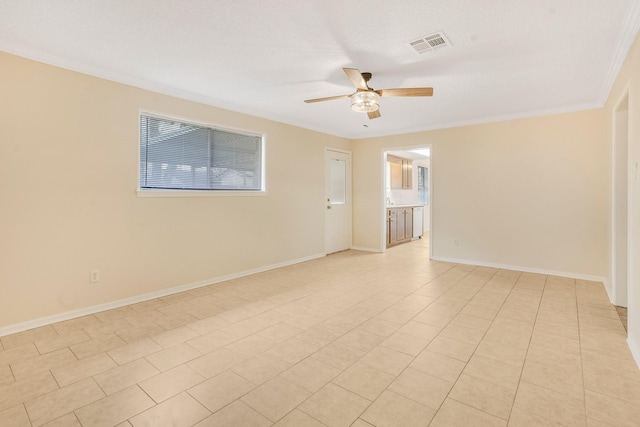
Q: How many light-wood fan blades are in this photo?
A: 4